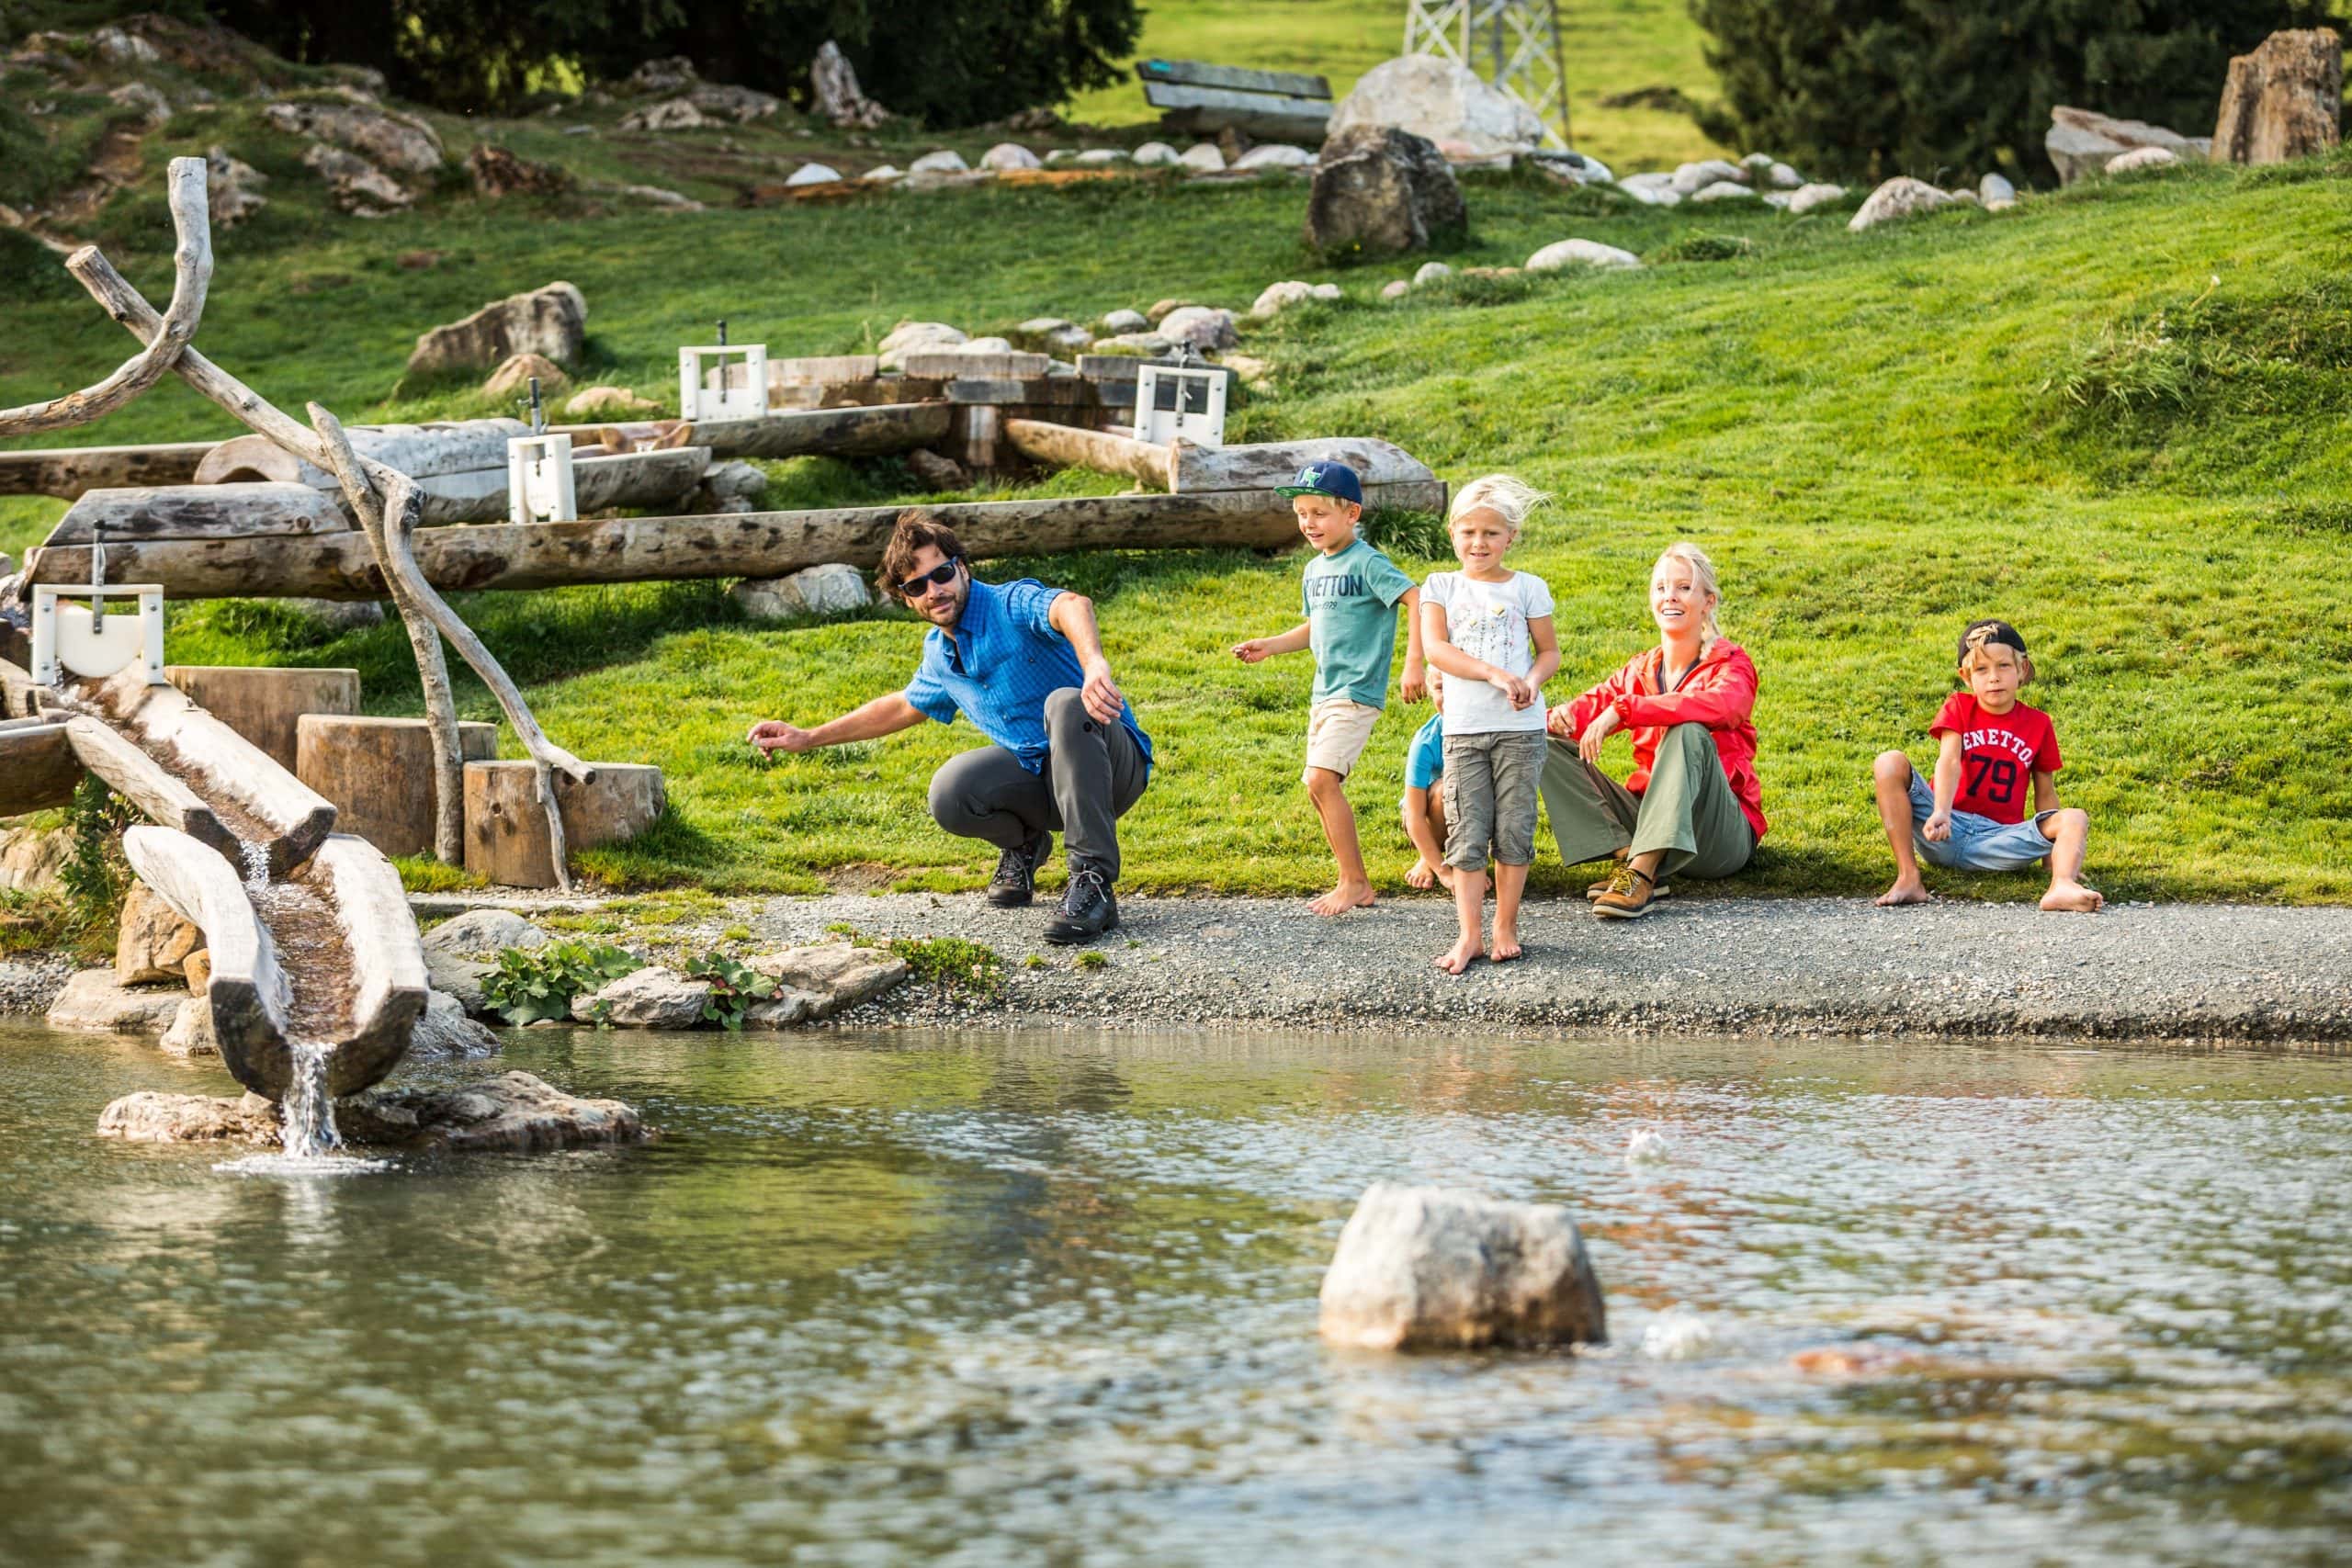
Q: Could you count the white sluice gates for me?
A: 4